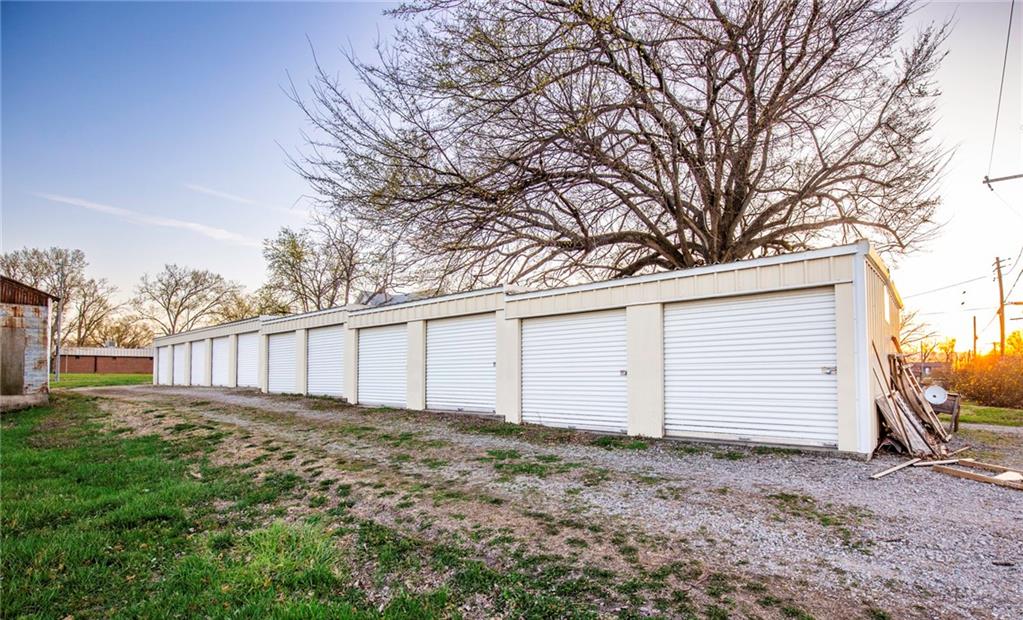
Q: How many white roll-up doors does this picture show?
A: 11